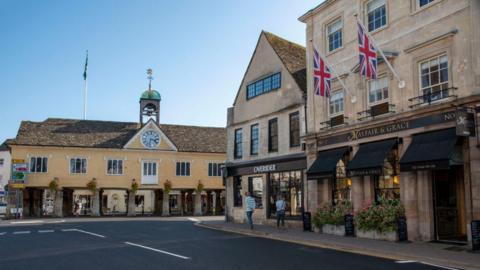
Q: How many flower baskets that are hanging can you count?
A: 5